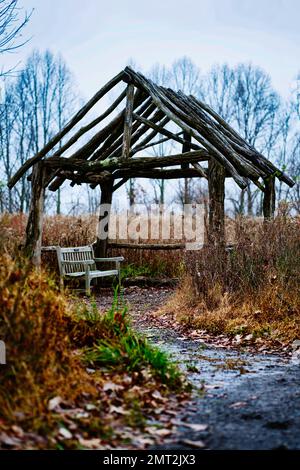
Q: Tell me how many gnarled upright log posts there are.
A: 4